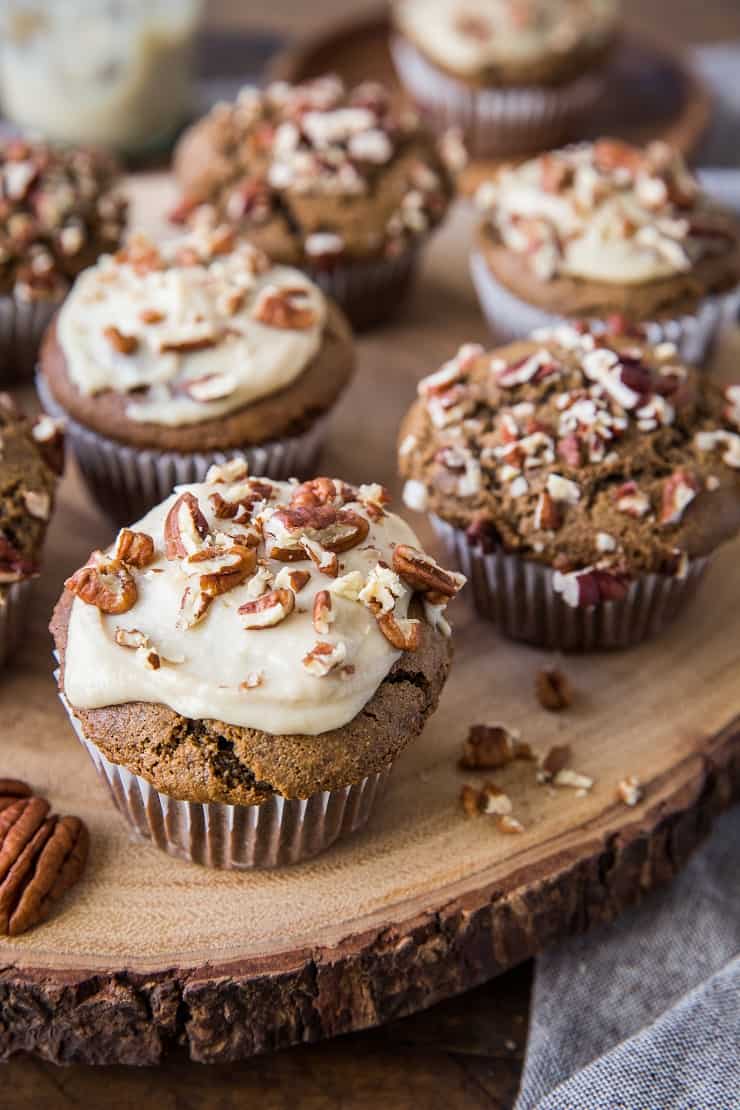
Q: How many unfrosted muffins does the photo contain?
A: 4